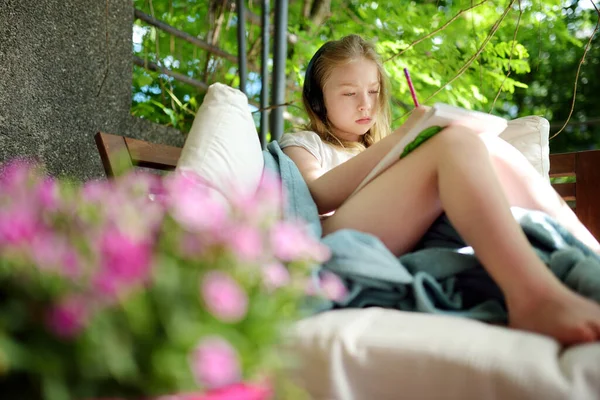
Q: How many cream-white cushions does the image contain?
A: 3